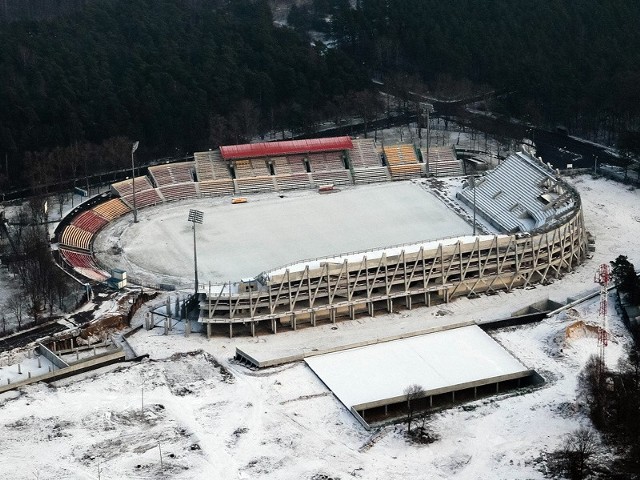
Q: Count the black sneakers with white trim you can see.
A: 0